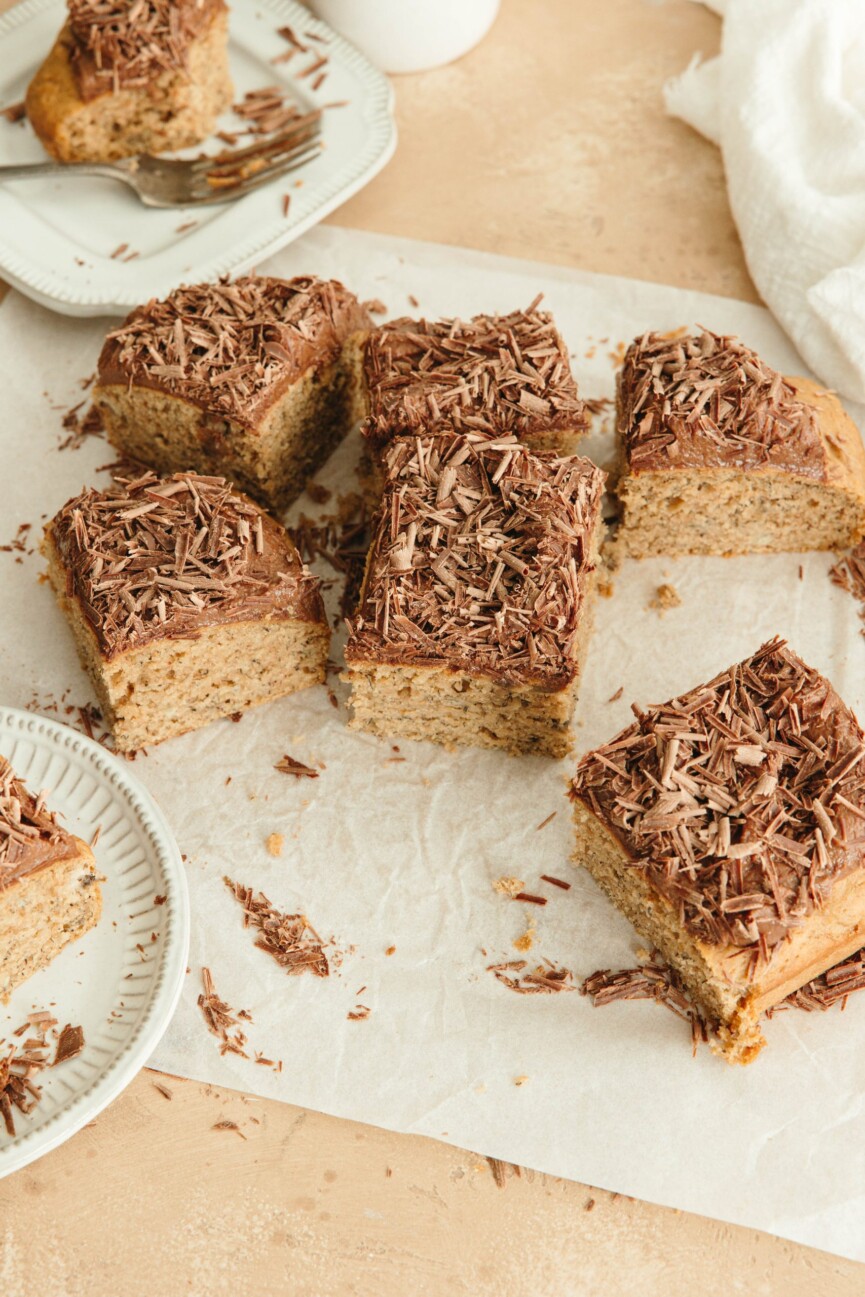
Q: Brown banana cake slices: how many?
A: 8